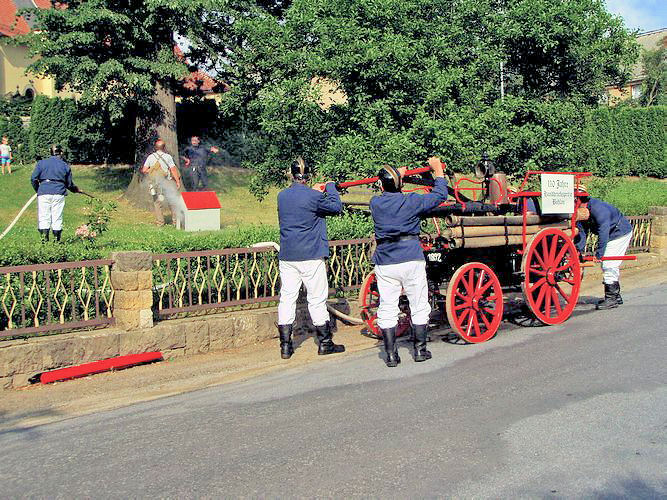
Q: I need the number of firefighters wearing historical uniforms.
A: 4